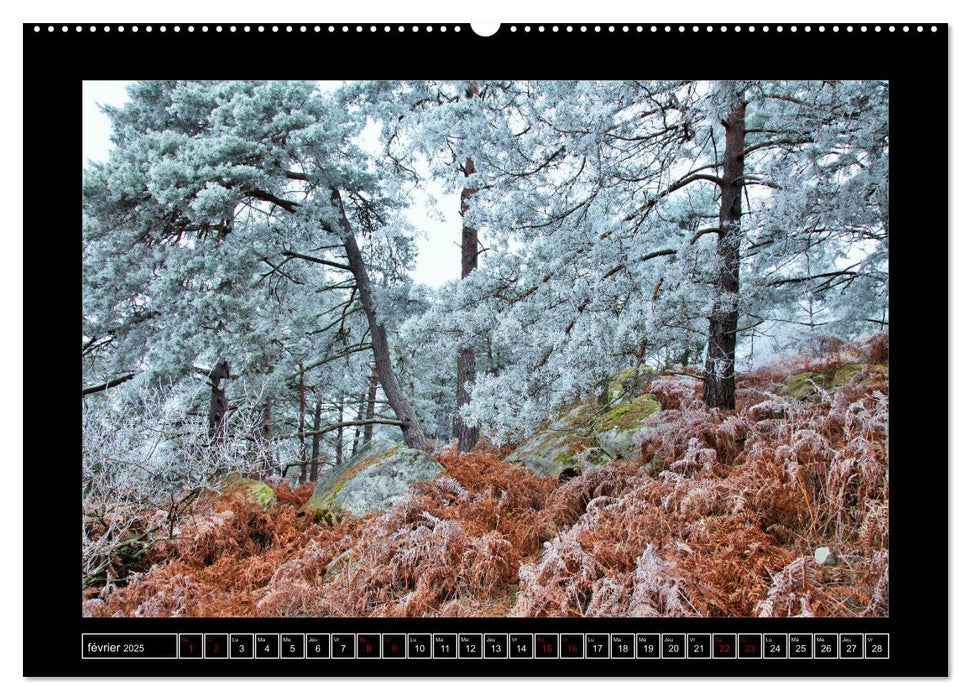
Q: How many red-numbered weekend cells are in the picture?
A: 8